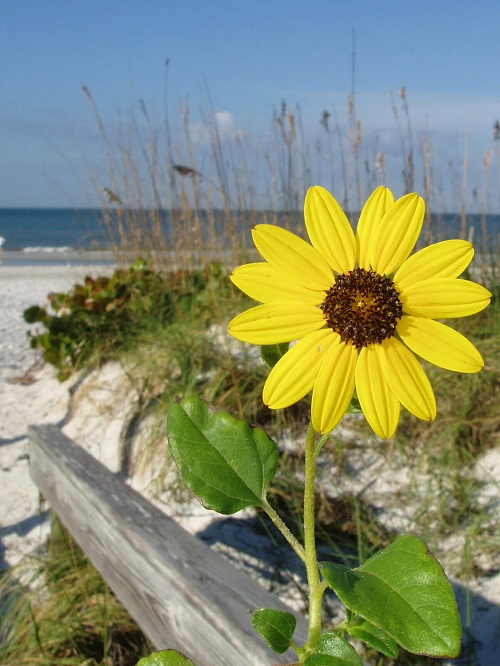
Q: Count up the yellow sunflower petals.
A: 13